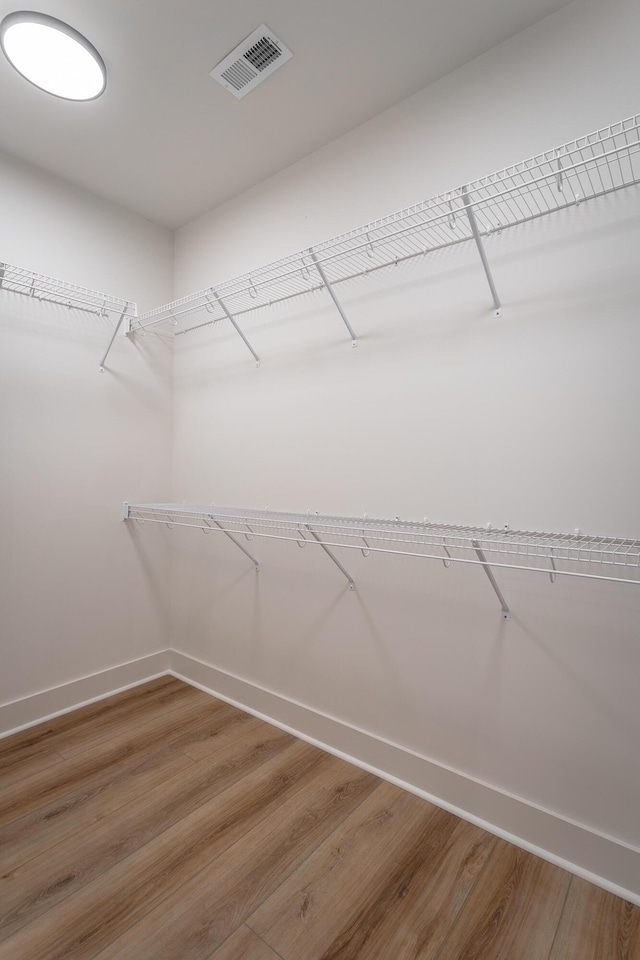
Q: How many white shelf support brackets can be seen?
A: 7